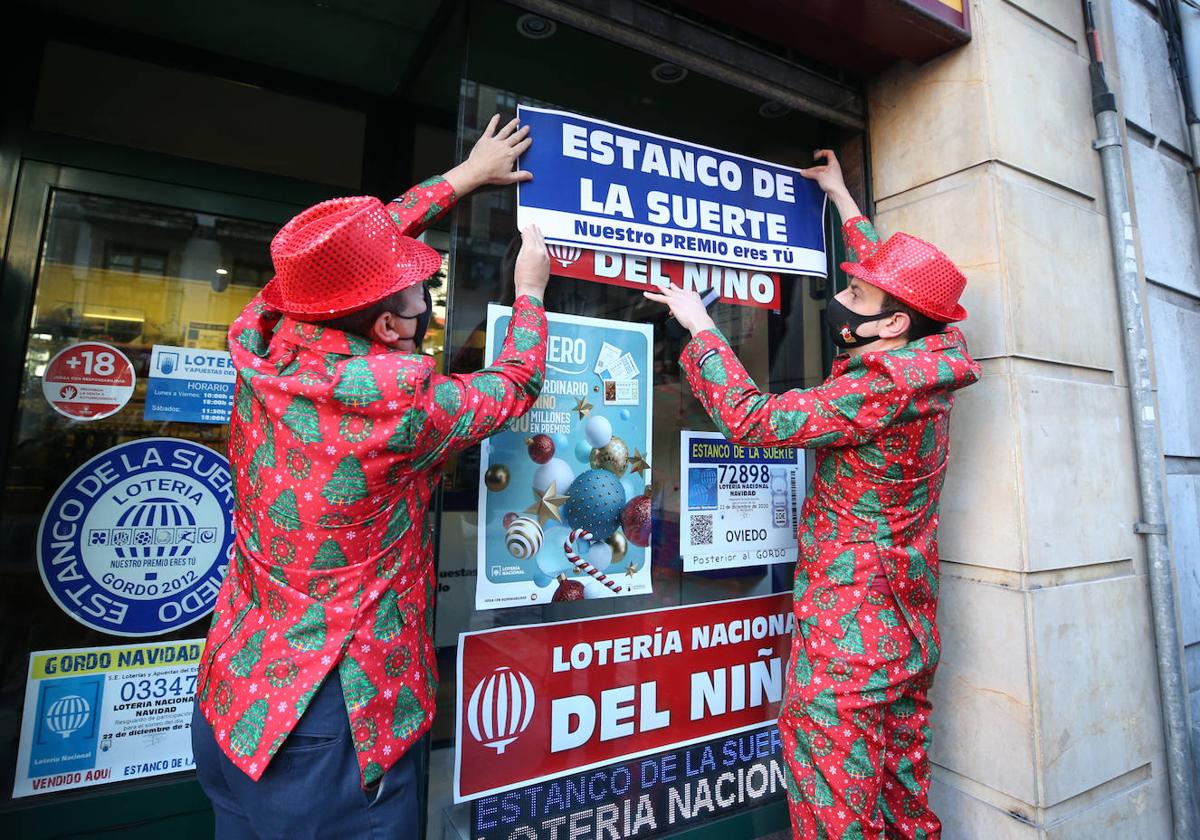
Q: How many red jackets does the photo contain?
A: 2